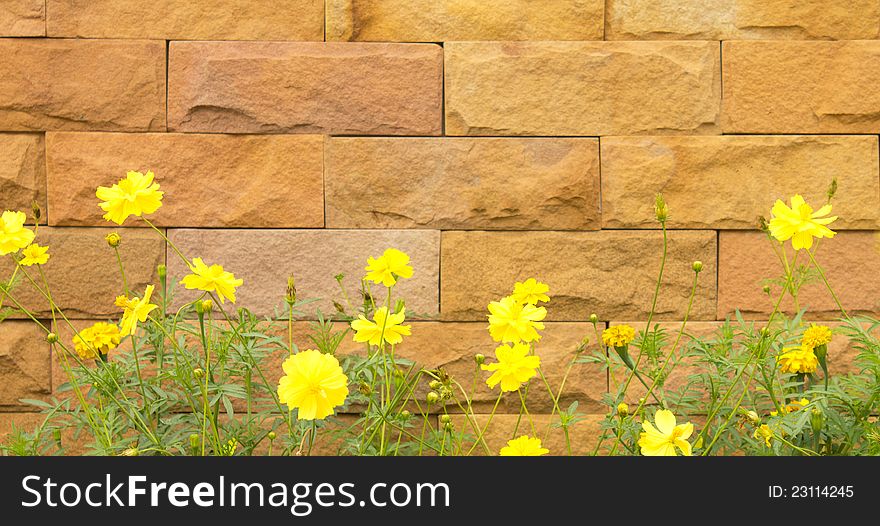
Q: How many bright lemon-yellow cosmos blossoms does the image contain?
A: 14